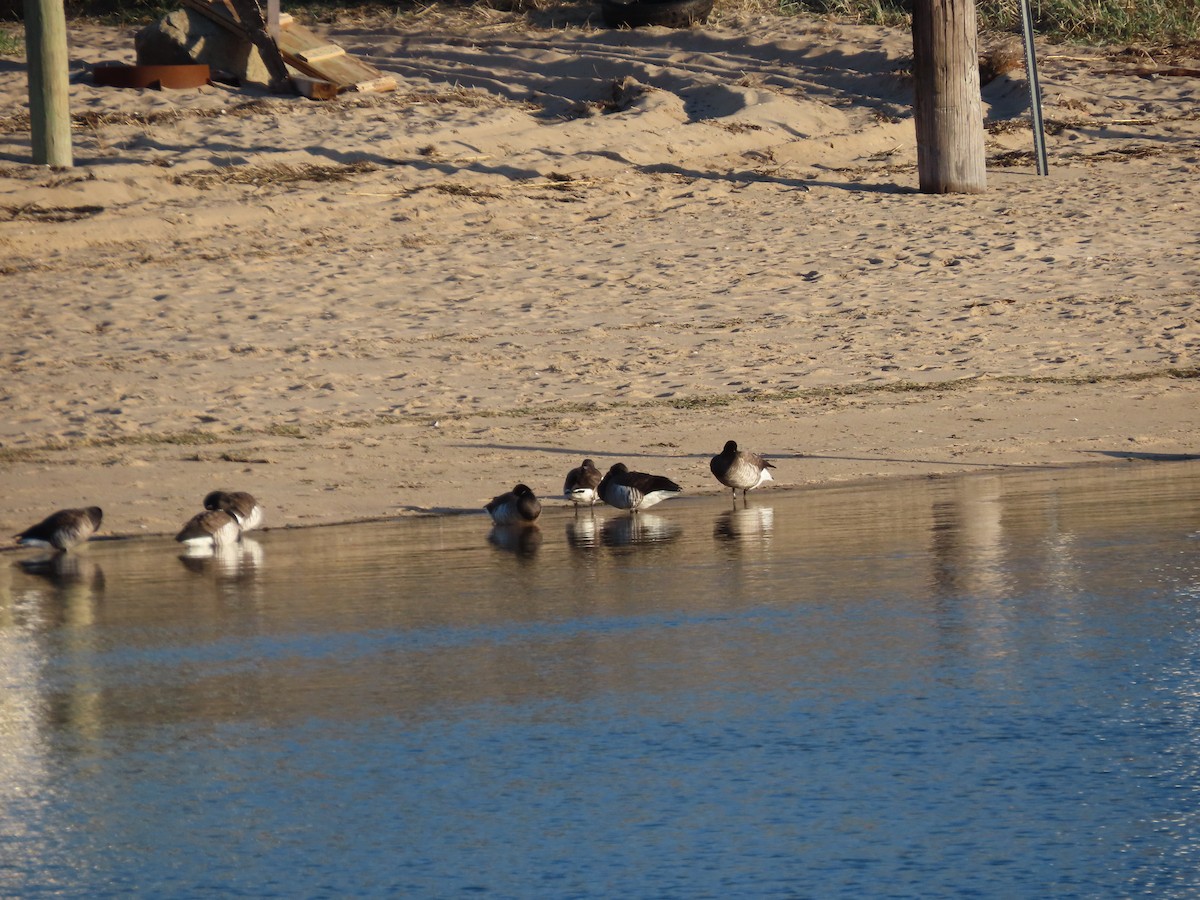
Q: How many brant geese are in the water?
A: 7